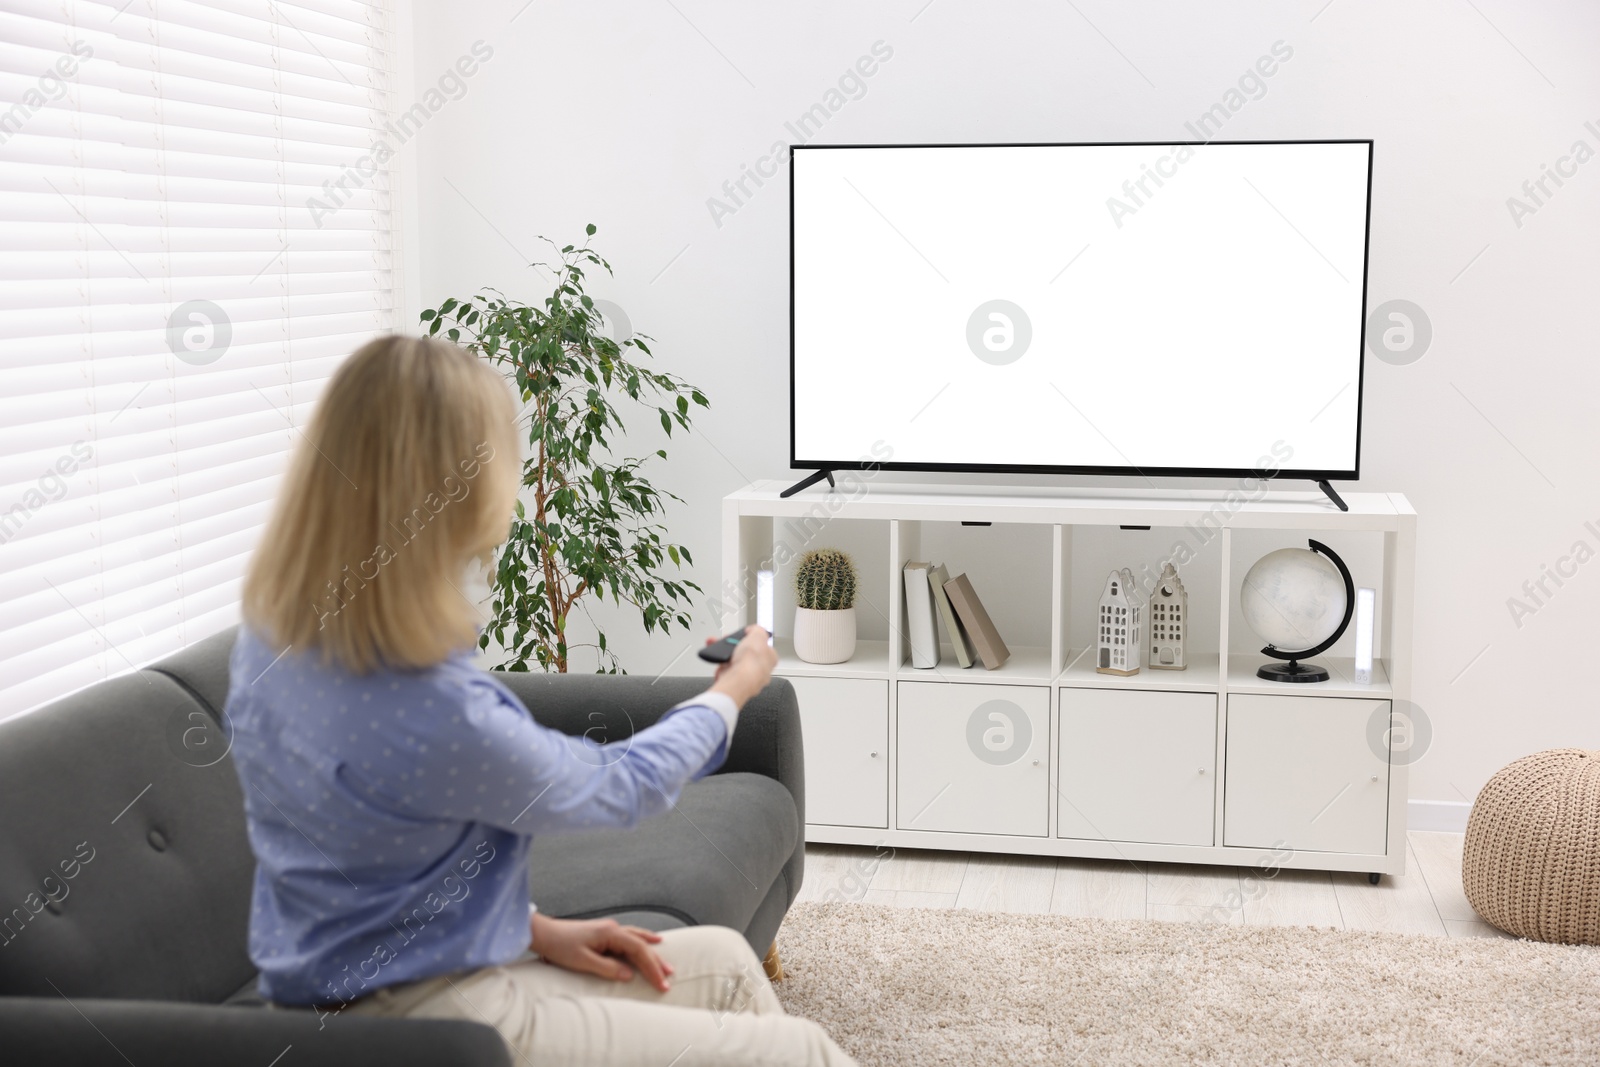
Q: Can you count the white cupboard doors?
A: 4